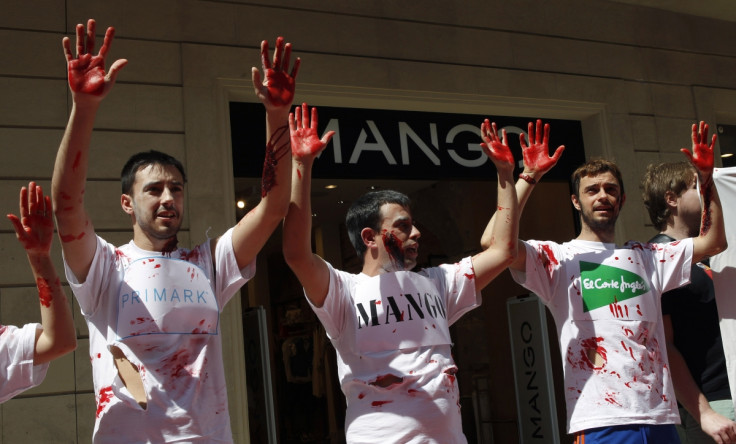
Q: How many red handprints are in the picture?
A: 7